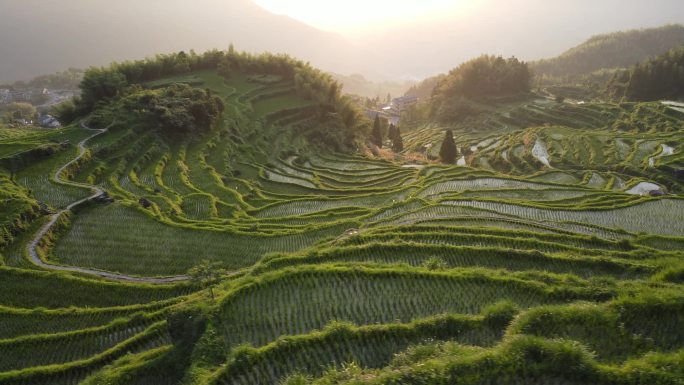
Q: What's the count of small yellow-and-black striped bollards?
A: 0